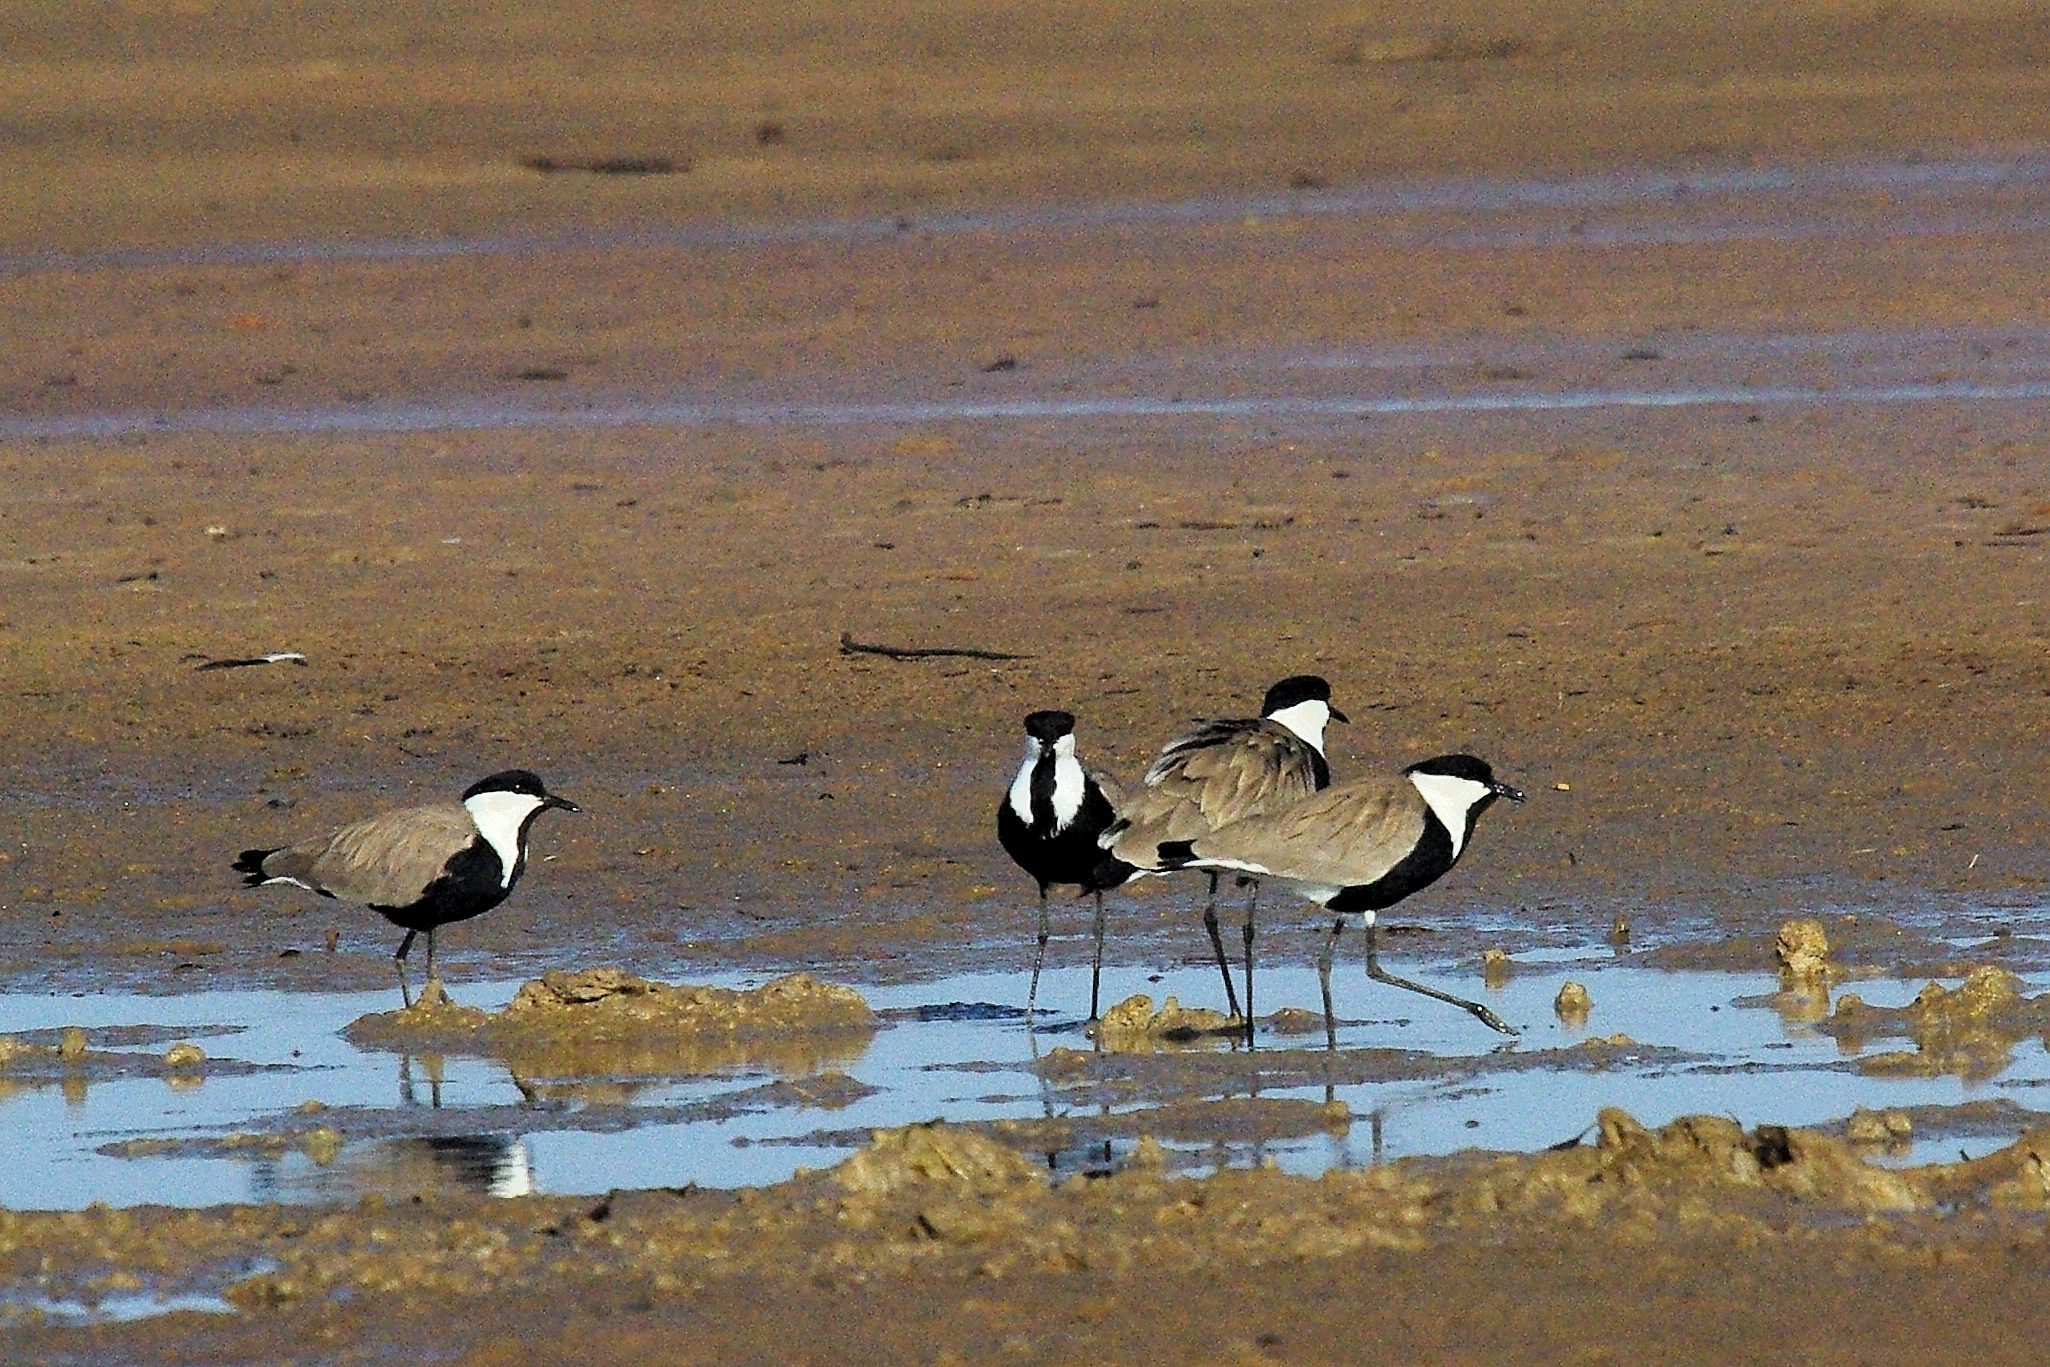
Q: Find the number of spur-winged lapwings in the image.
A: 4